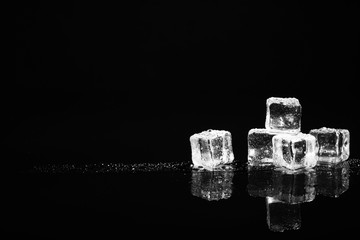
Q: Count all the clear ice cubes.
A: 5